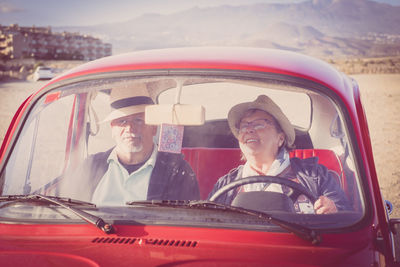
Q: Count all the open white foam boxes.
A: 0